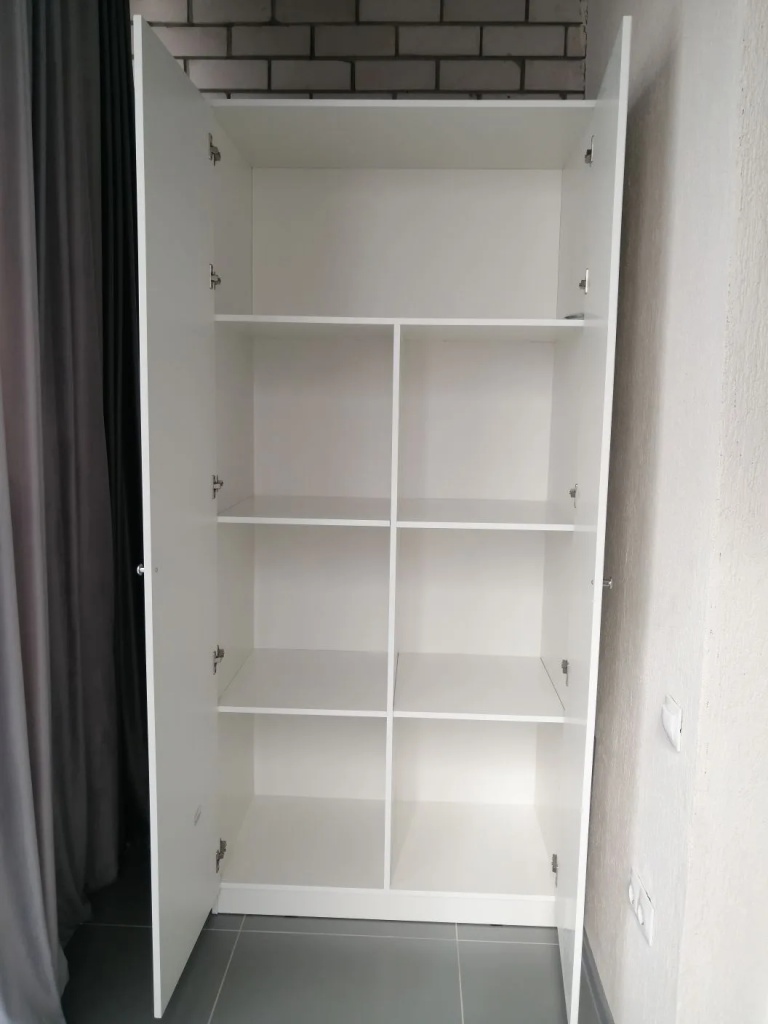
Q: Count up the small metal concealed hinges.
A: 10